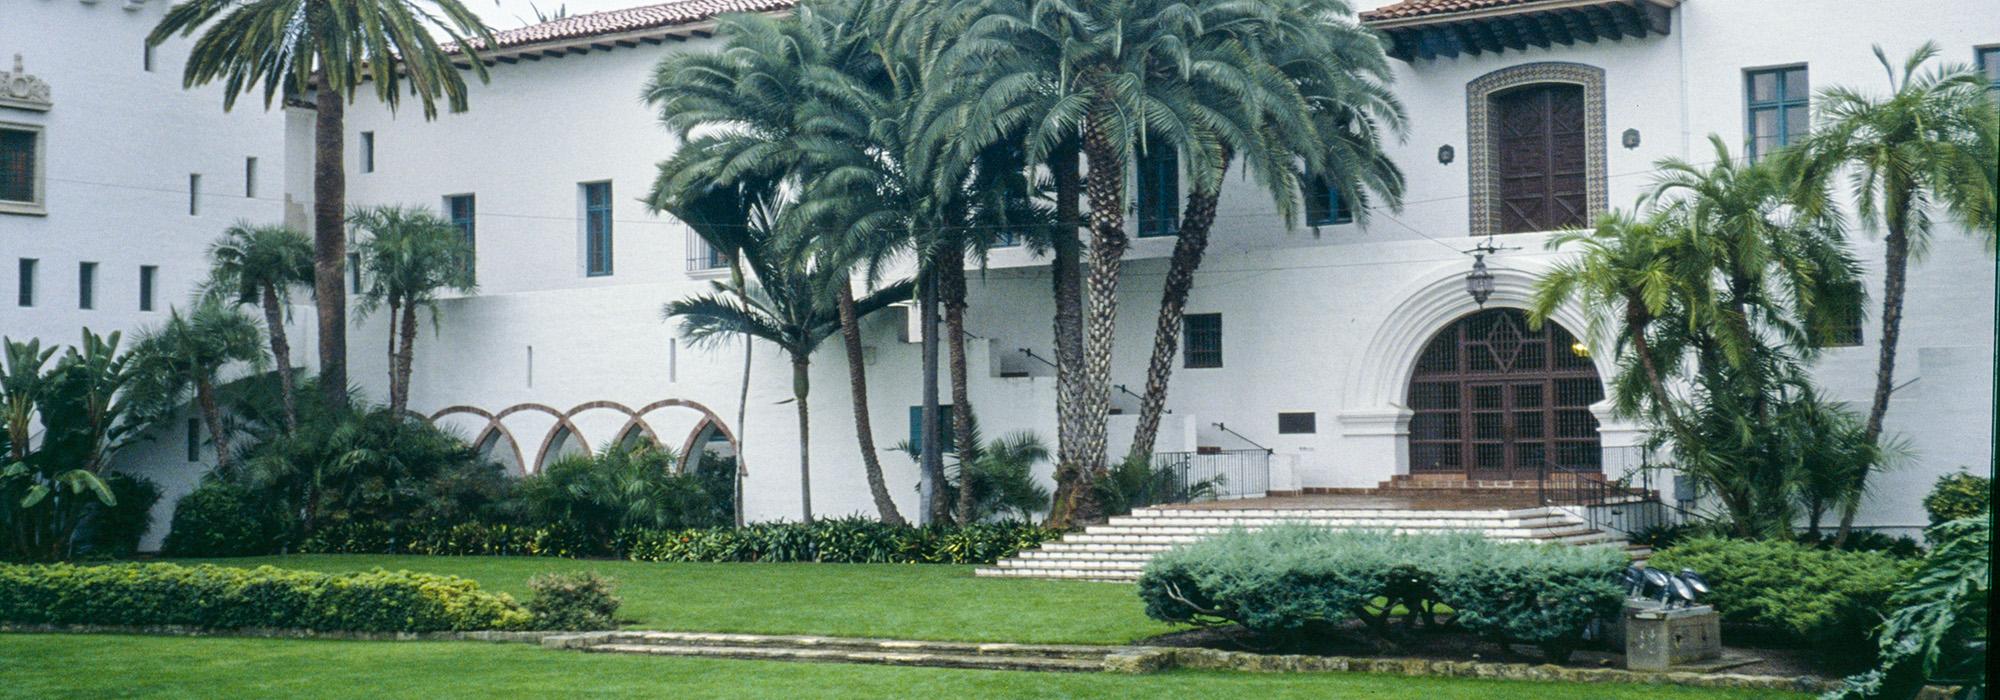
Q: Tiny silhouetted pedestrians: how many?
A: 0